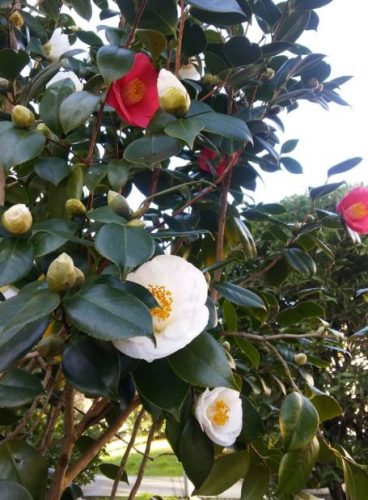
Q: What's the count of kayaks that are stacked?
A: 0